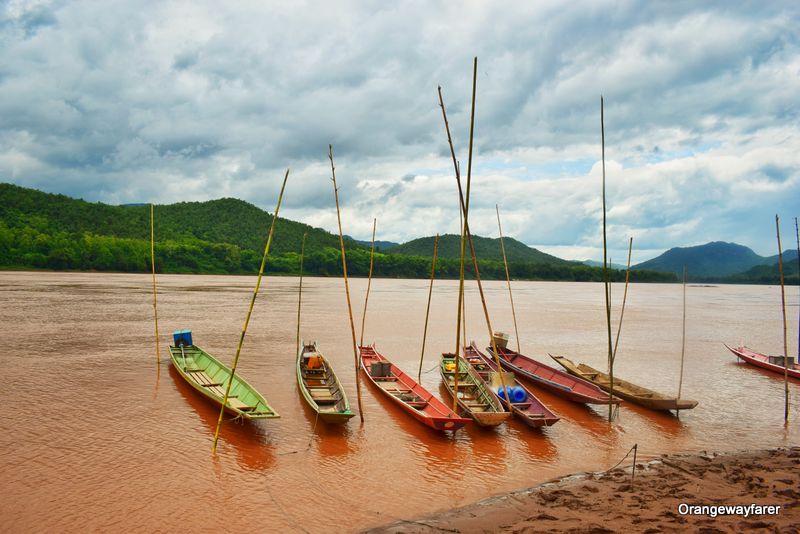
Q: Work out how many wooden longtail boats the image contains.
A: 8